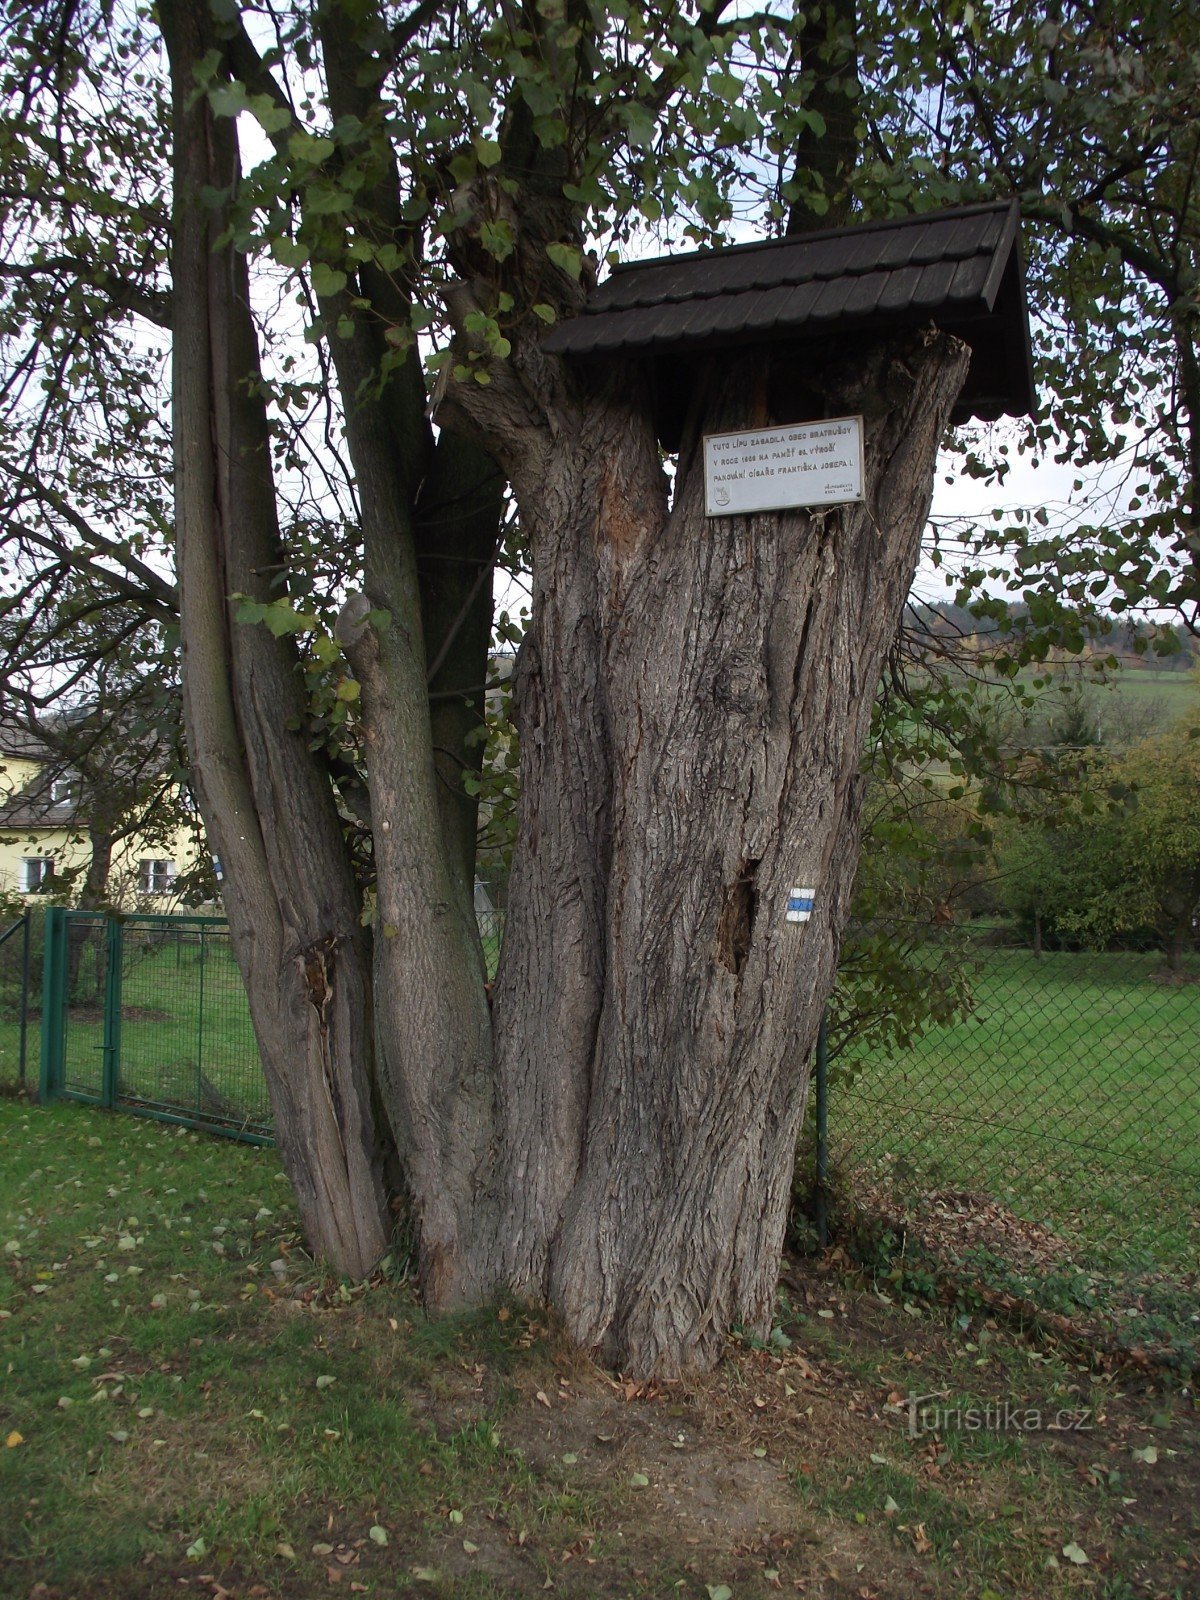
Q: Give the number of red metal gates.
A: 0